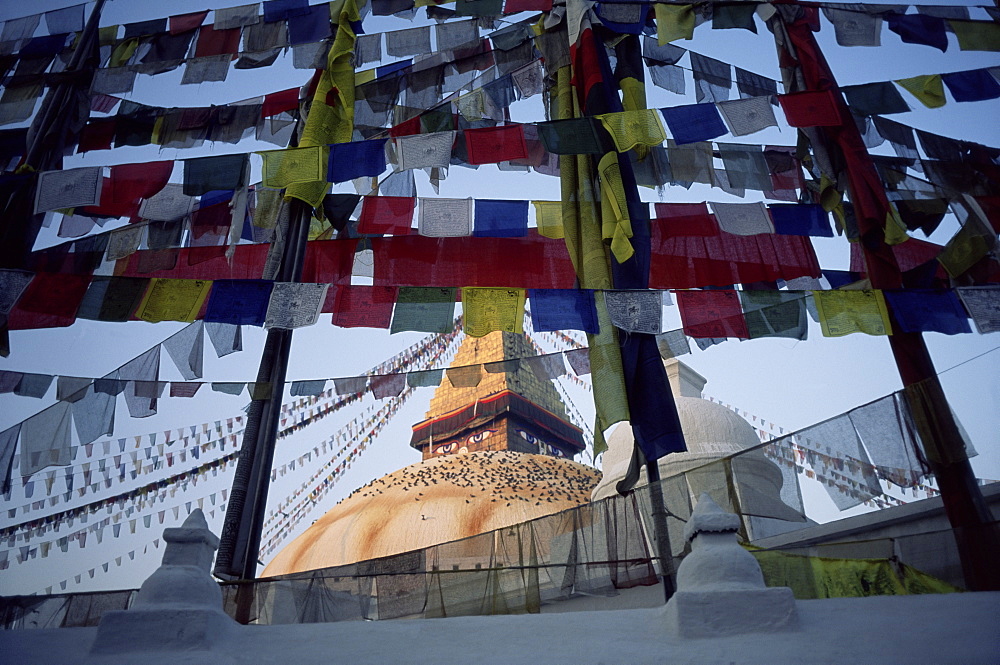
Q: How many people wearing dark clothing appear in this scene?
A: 0